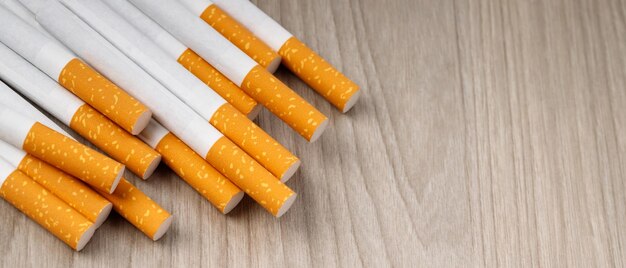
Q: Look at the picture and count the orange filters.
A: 13